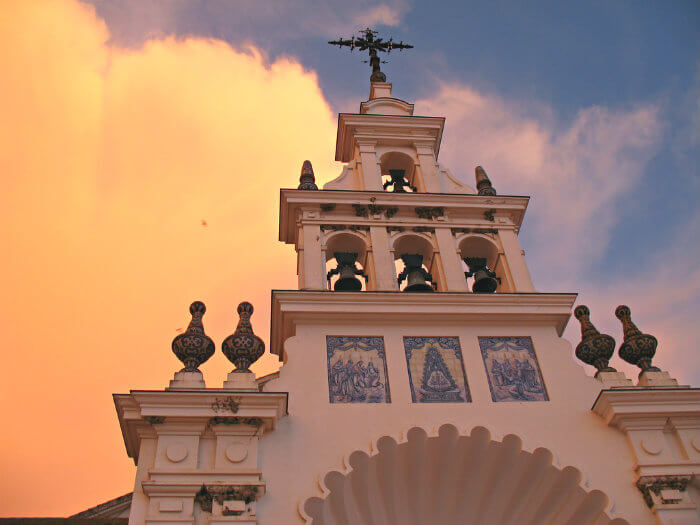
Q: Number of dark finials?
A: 6